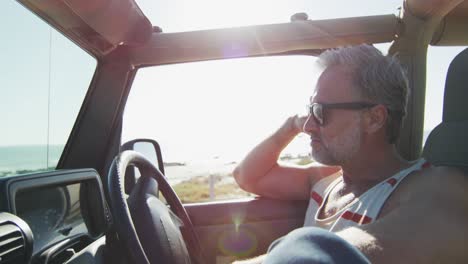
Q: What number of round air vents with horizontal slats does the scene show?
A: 1